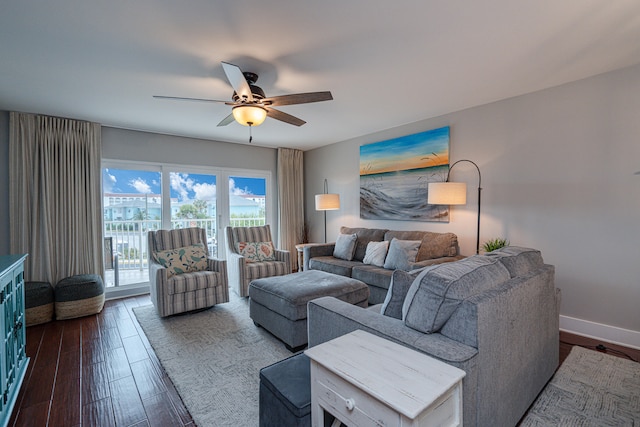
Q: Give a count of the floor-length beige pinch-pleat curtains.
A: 2